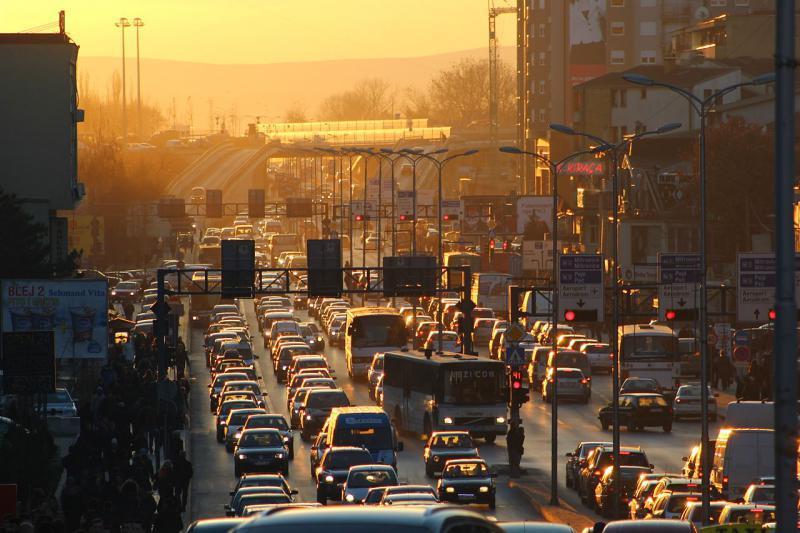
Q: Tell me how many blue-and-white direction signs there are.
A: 3